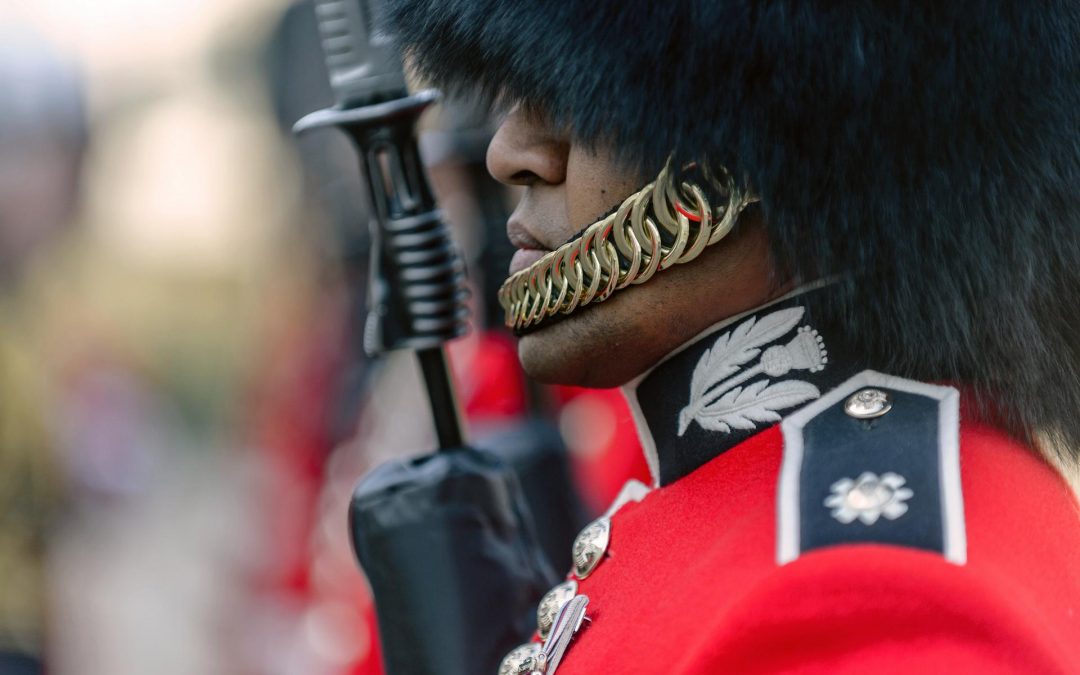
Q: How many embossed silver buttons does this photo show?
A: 4